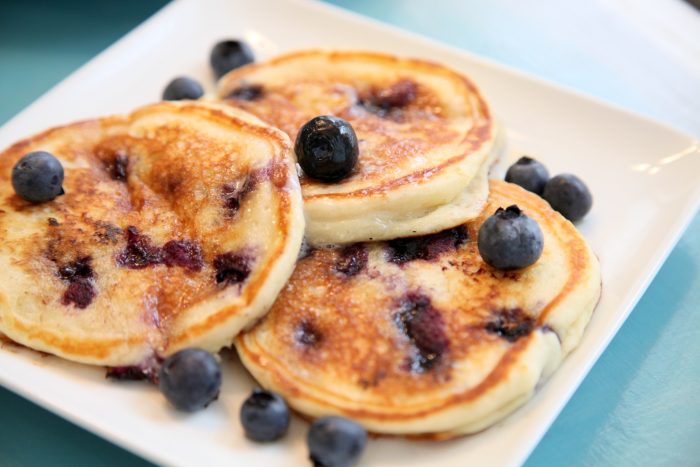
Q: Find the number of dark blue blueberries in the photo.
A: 10